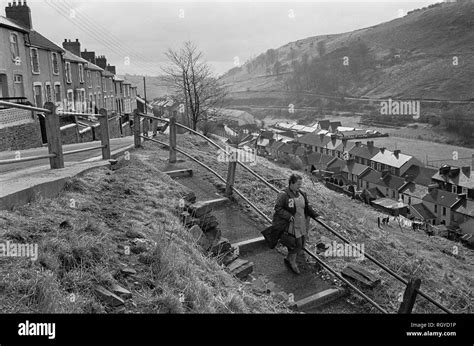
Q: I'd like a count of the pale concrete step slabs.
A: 4